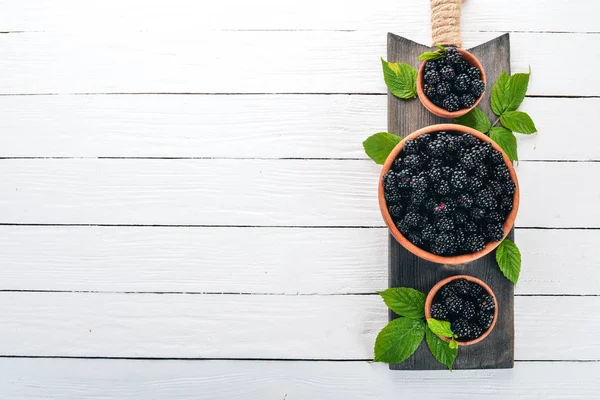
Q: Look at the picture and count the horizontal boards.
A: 7